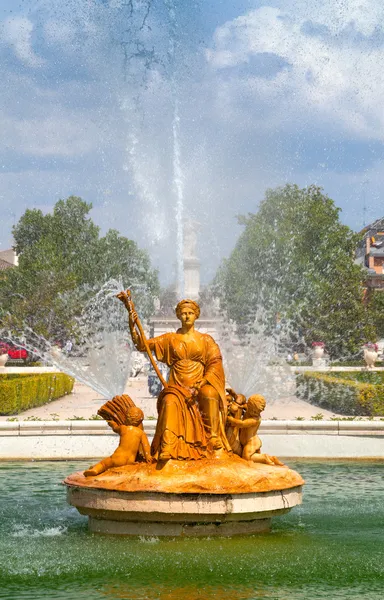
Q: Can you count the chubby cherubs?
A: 2